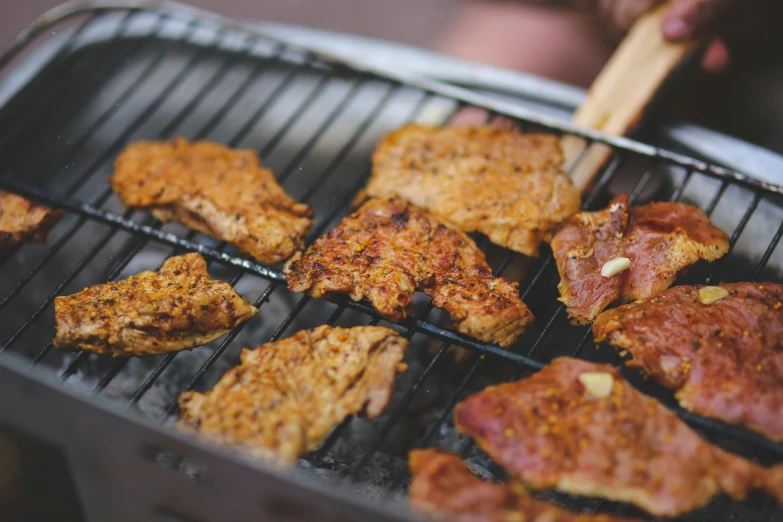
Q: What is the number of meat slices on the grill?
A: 10